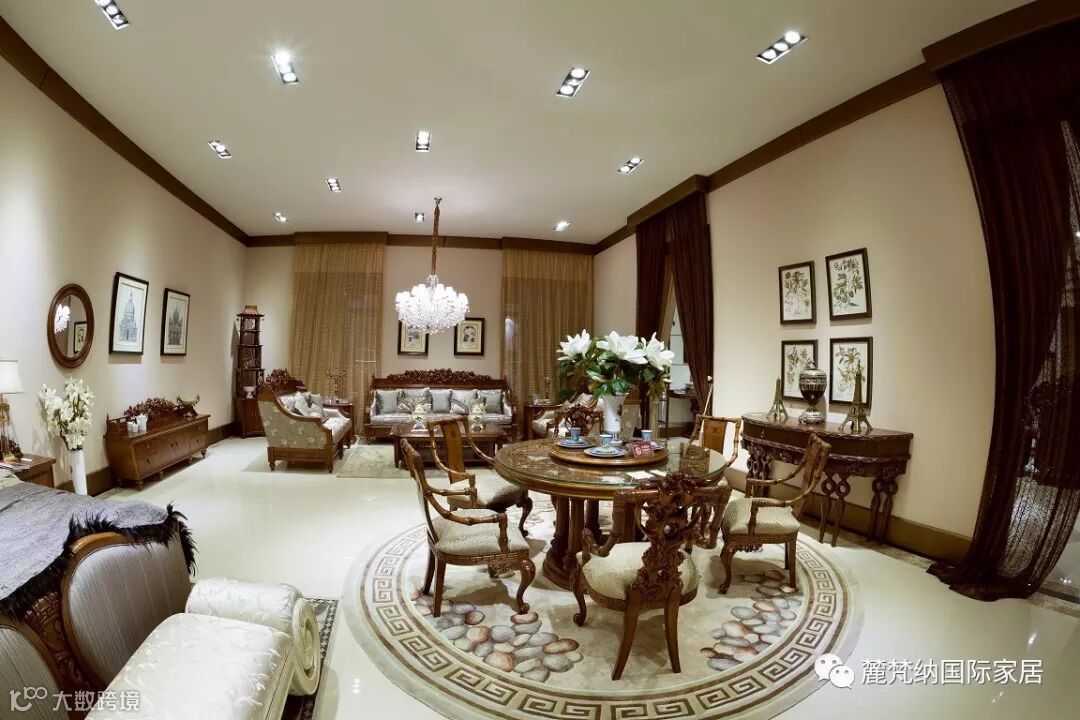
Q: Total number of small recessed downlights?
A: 11